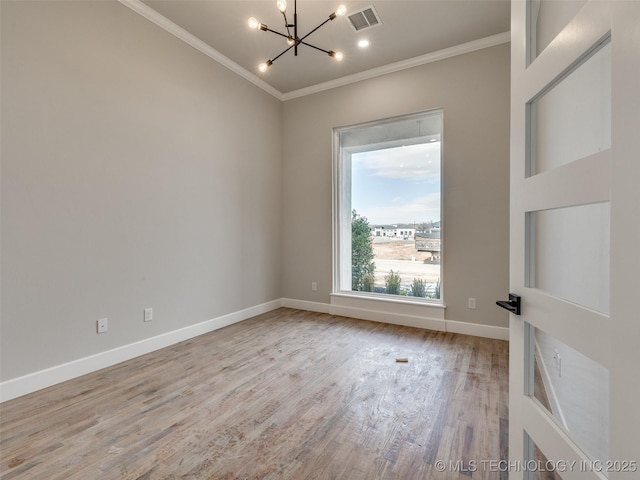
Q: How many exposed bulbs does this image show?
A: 6